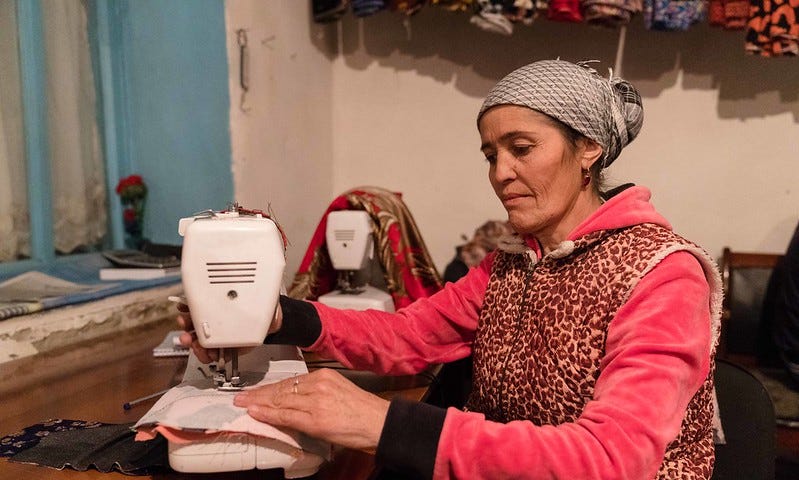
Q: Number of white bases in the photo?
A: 2